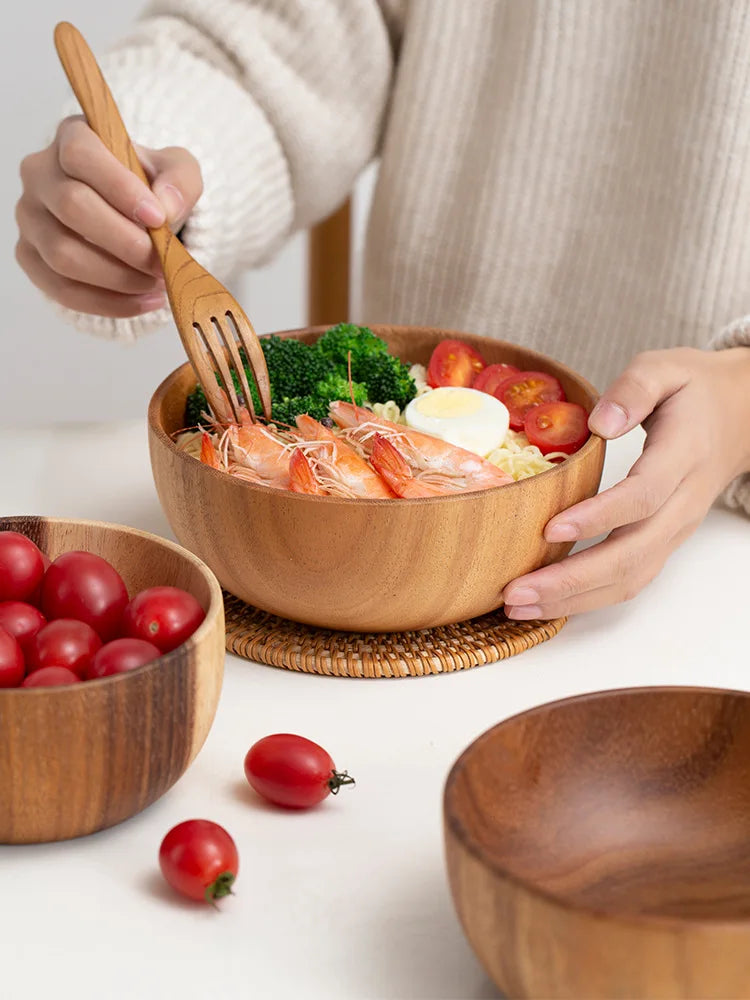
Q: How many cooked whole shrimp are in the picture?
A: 3